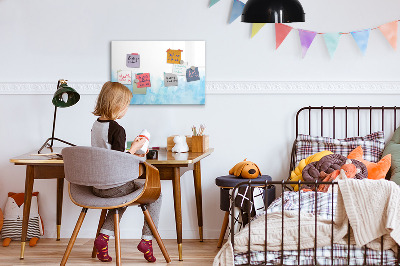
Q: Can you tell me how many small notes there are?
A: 8